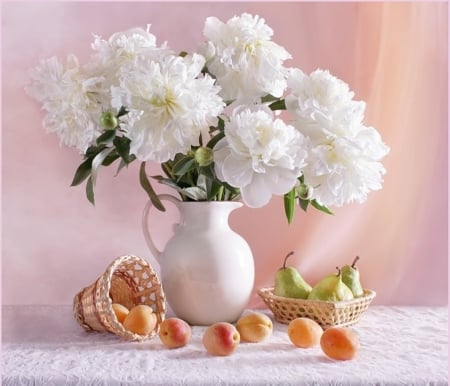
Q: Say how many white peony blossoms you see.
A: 7